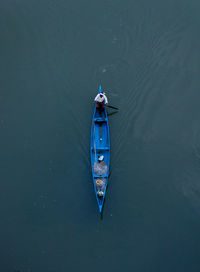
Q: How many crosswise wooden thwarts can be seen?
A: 3